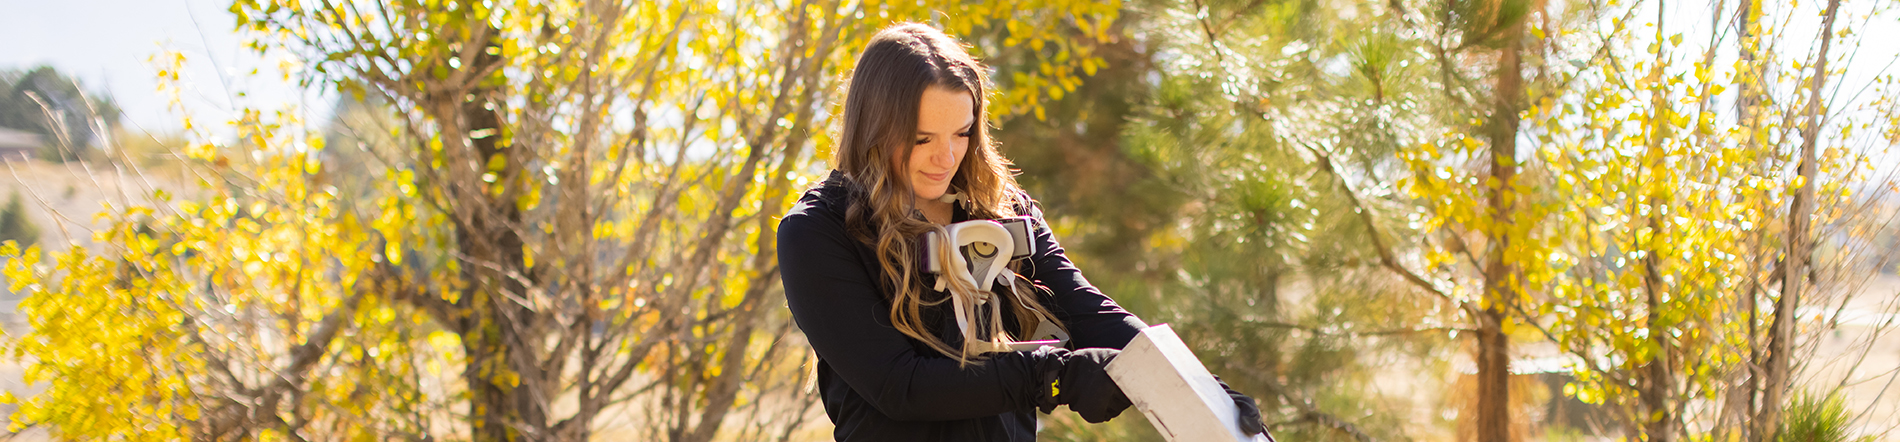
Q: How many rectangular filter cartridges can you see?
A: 2